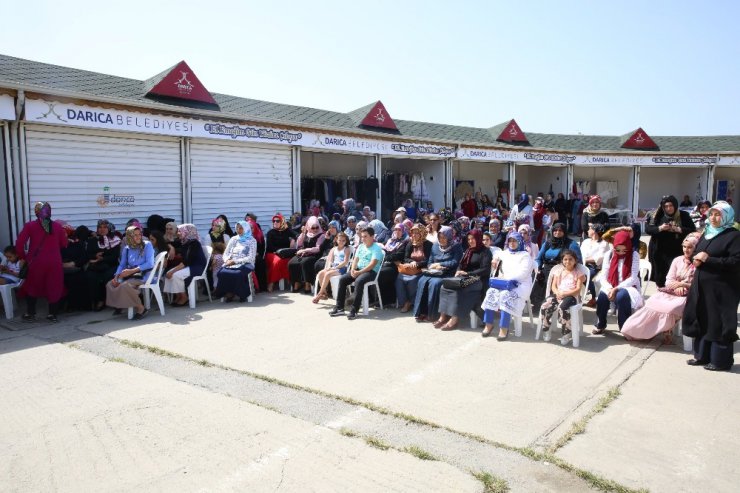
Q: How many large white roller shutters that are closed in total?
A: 2